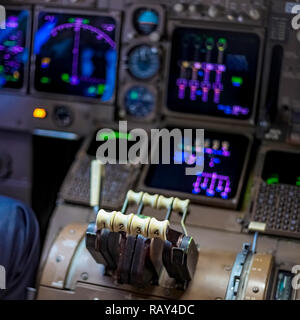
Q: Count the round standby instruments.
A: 3